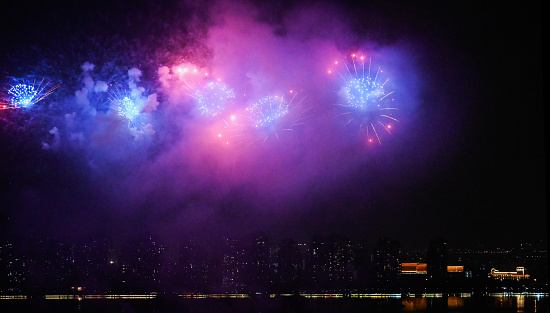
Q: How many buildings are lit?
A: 3